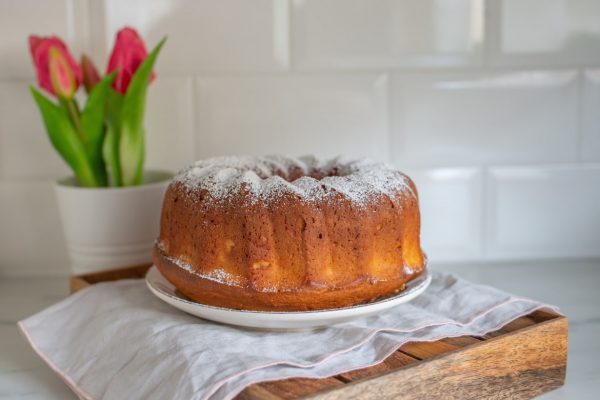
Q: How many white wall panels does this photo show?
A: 11